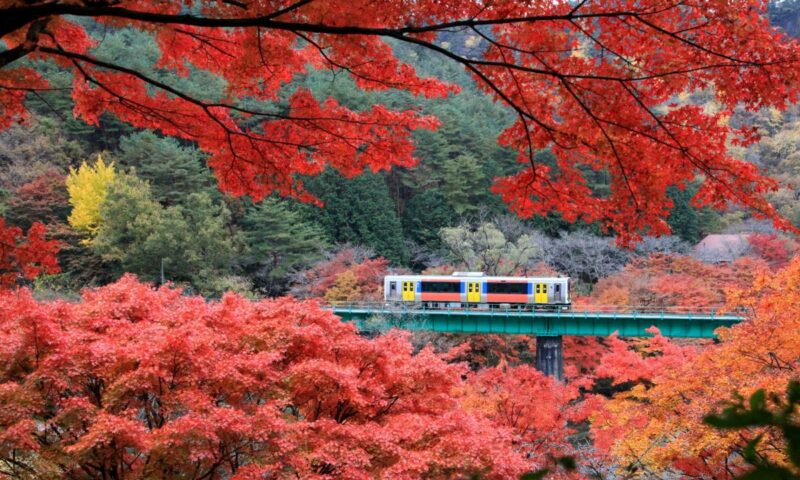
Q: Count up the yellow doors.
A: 3